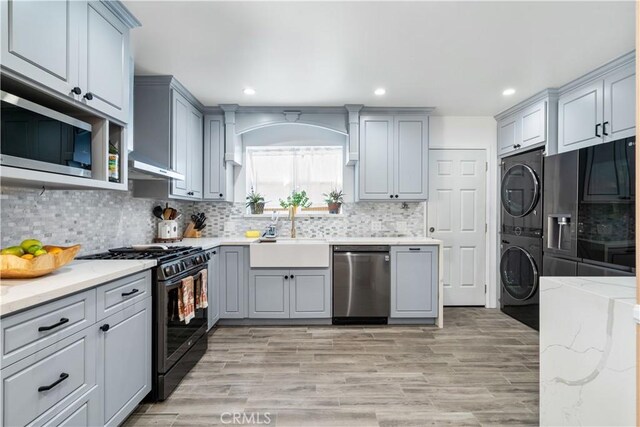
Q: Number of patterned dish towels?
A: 2